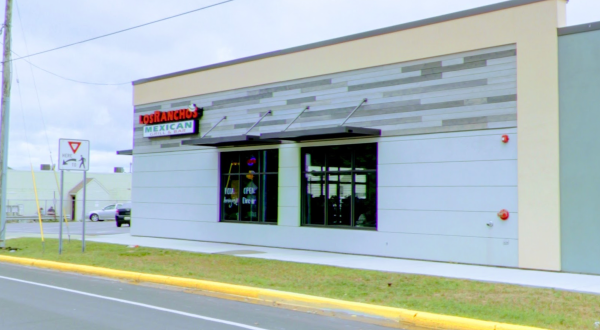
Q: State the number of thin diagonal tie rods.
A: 4